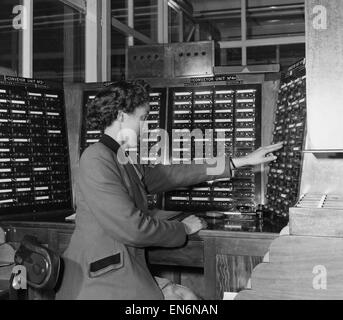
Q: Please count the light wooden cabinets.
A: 1